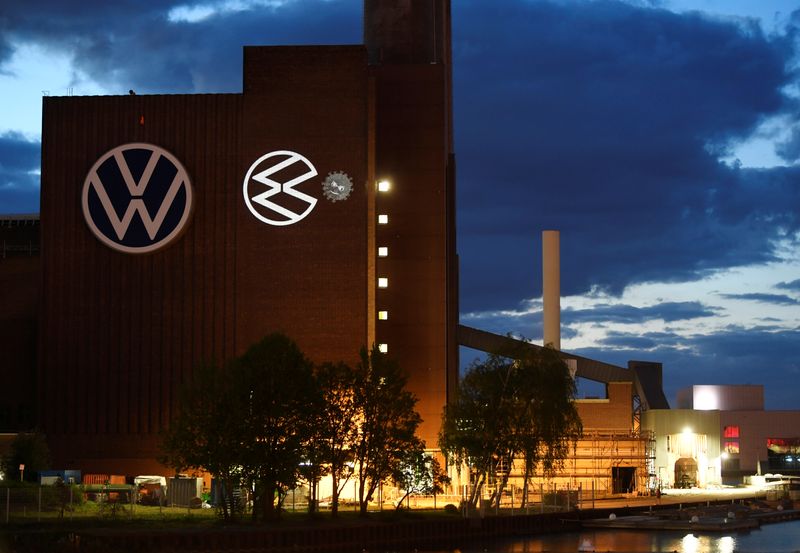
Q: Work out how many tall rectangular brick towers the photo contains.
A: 1